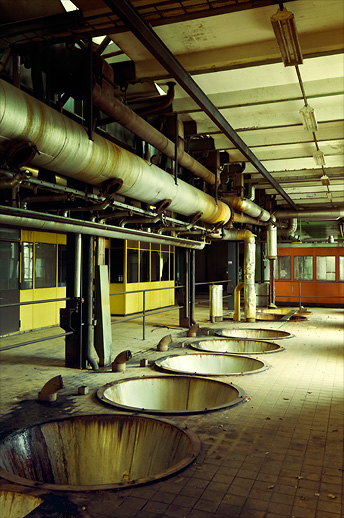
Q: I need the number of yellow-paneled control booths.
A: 2